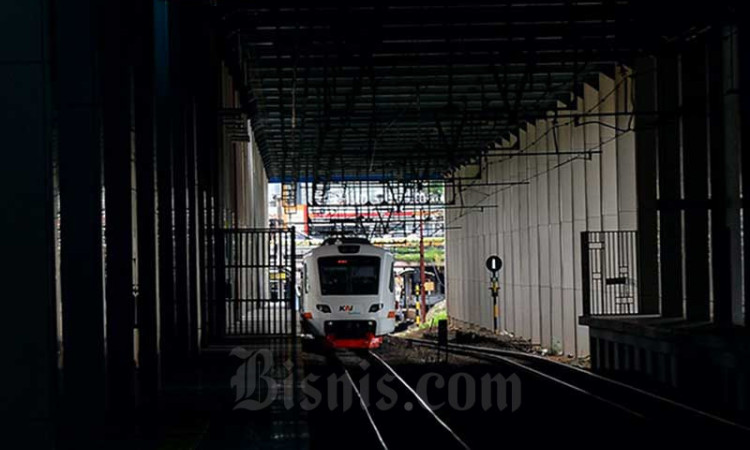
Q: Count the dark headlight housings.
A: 2